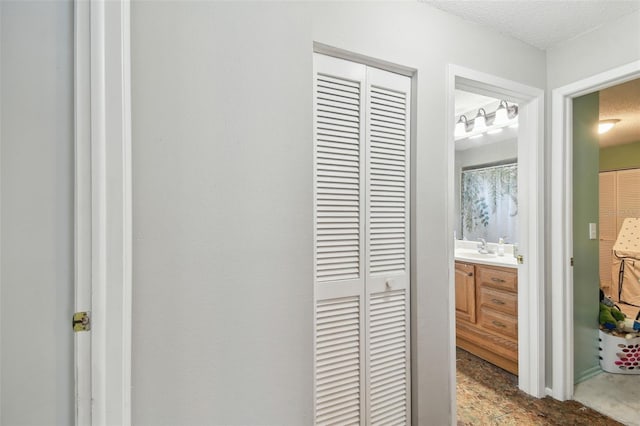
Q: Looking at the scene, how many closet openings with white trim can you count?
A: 1